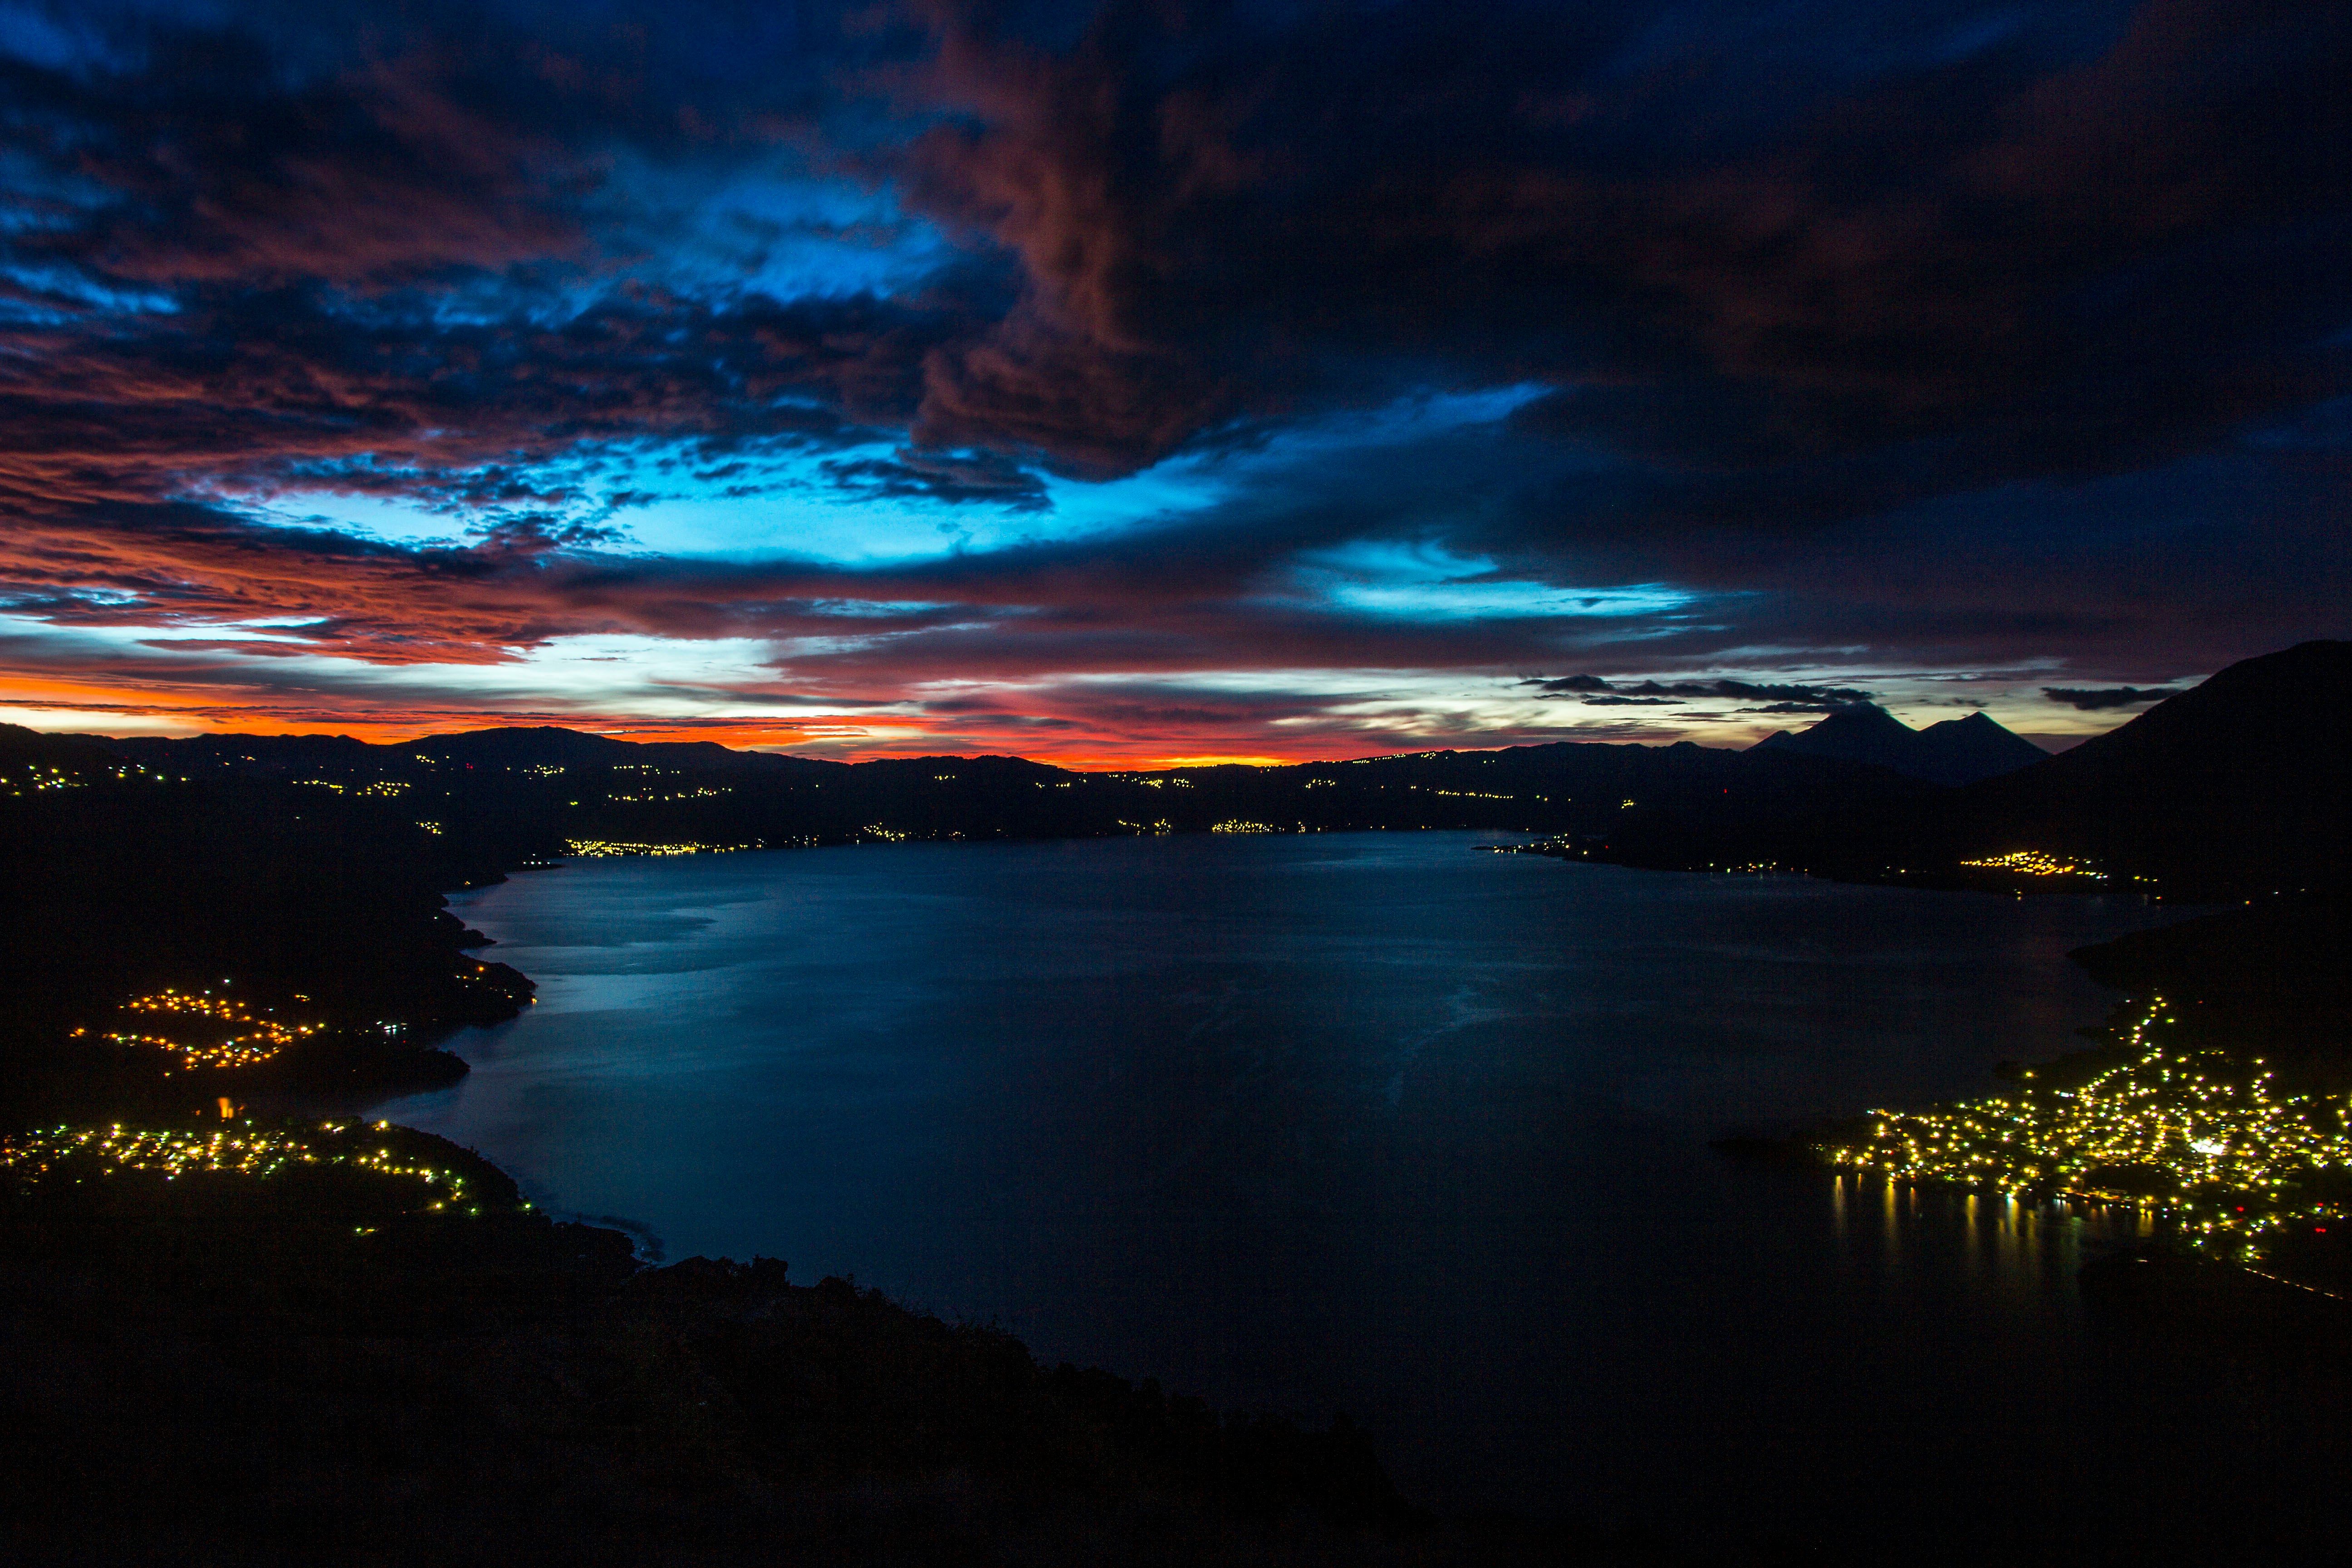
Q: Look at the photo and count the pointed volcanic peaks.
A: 2